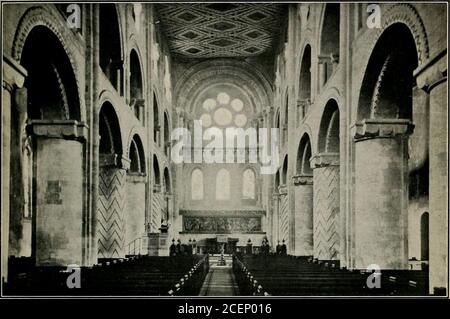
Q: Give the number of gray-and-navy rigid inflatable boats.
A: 0